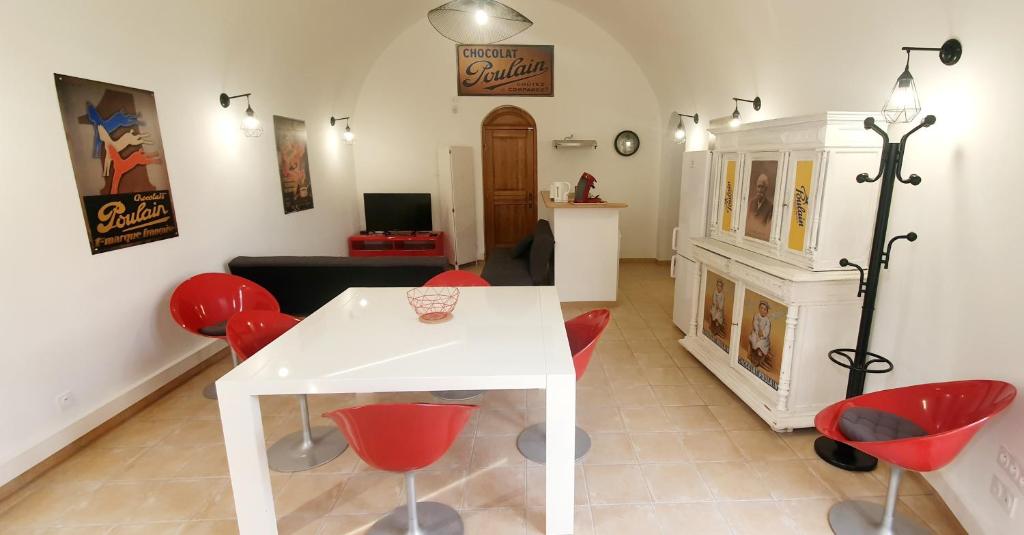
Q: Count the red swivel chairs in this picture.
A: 6